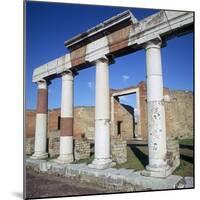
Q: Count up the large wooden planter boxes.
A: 0